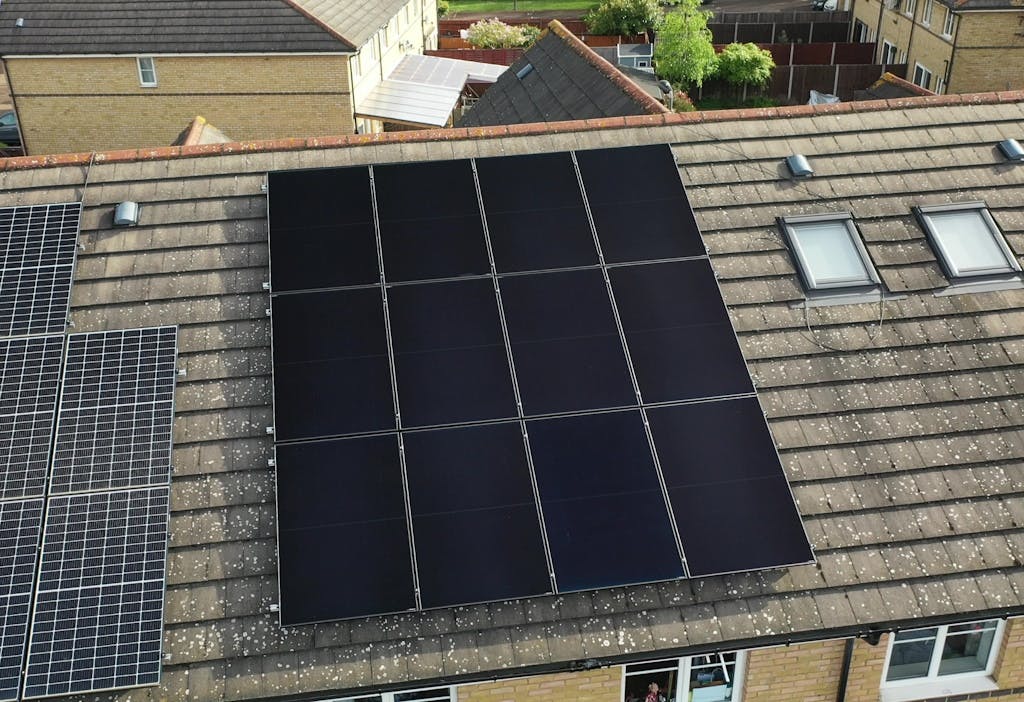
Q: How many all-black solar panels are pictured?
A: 12